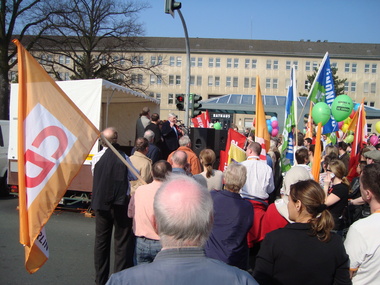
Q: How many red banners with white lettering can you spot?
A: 2